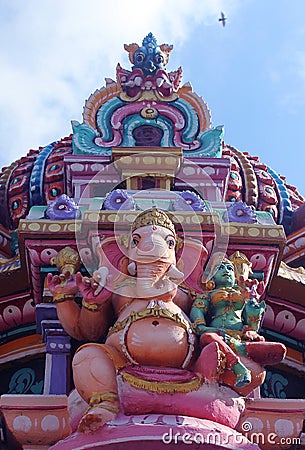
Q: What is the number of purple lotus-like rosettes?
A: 4